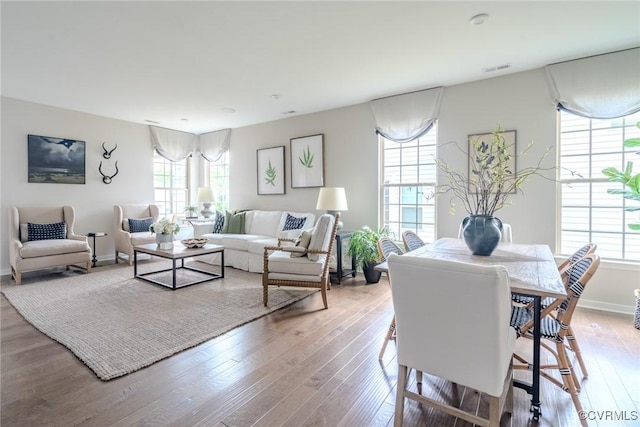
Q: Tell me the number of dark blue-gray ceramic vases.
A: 1